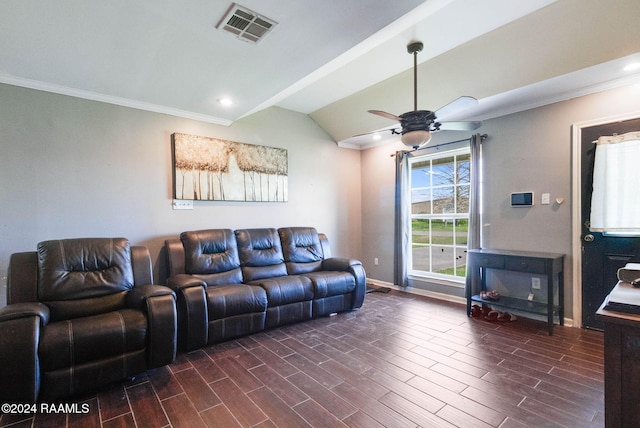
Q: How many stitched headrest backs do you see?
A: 4